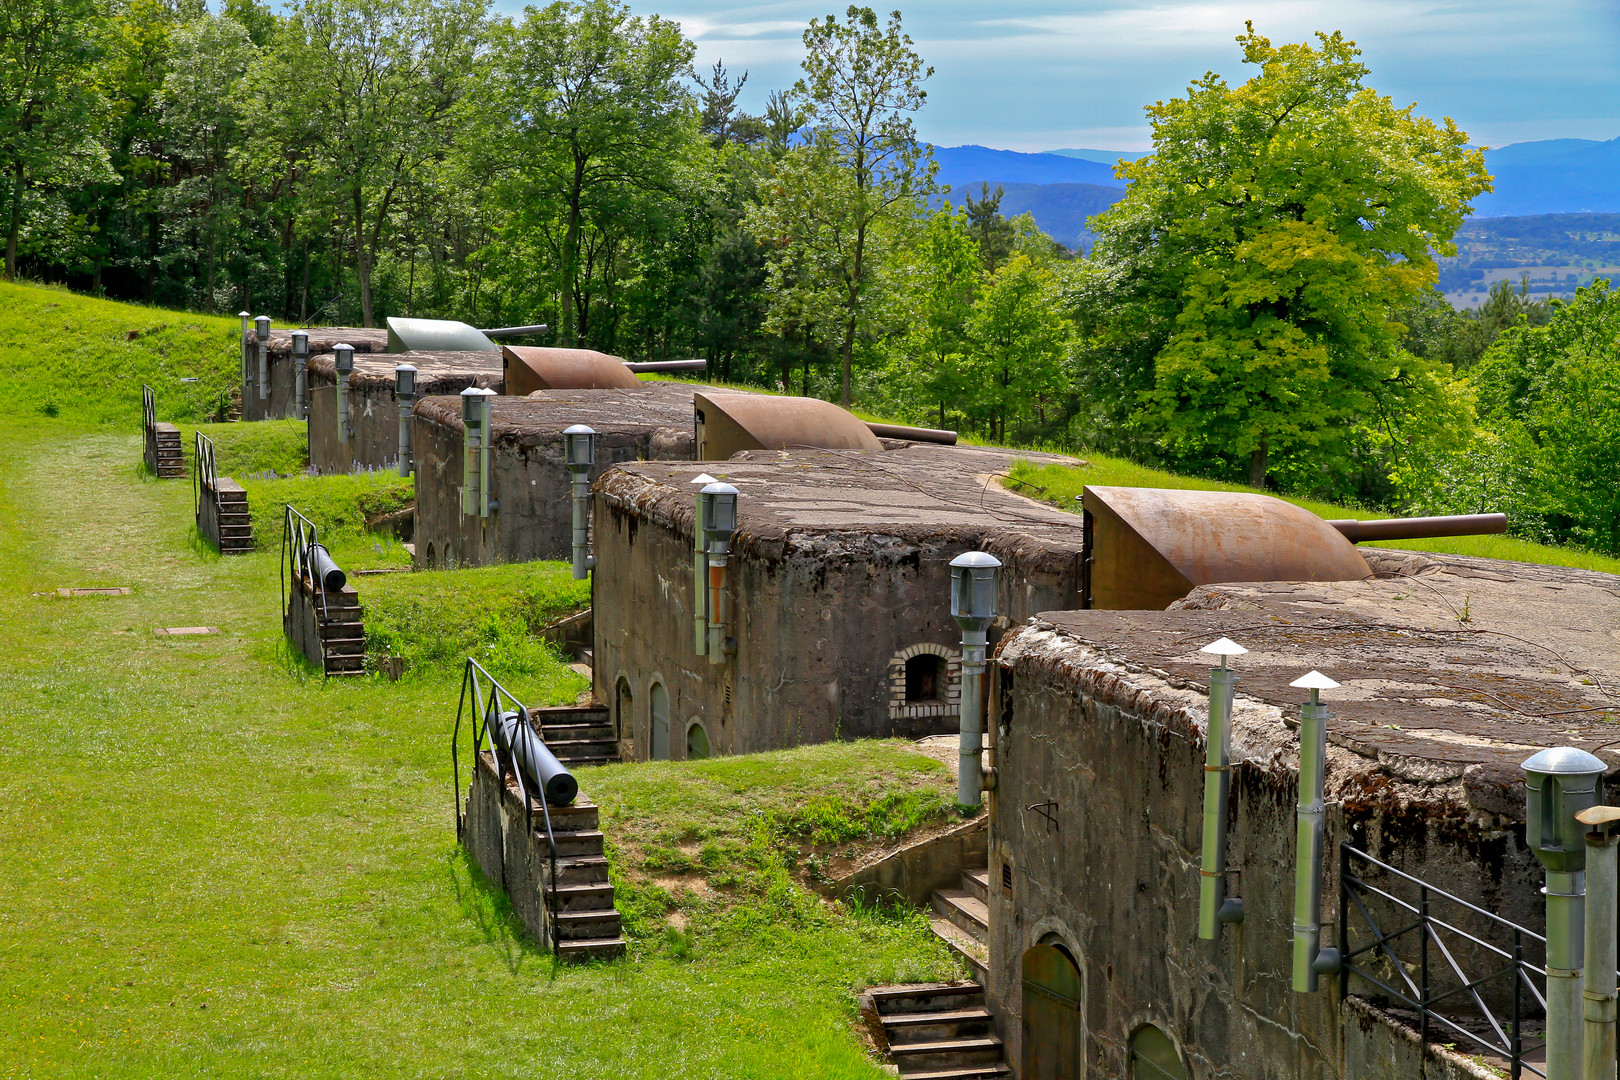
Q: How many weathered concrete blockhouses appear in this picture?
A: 5